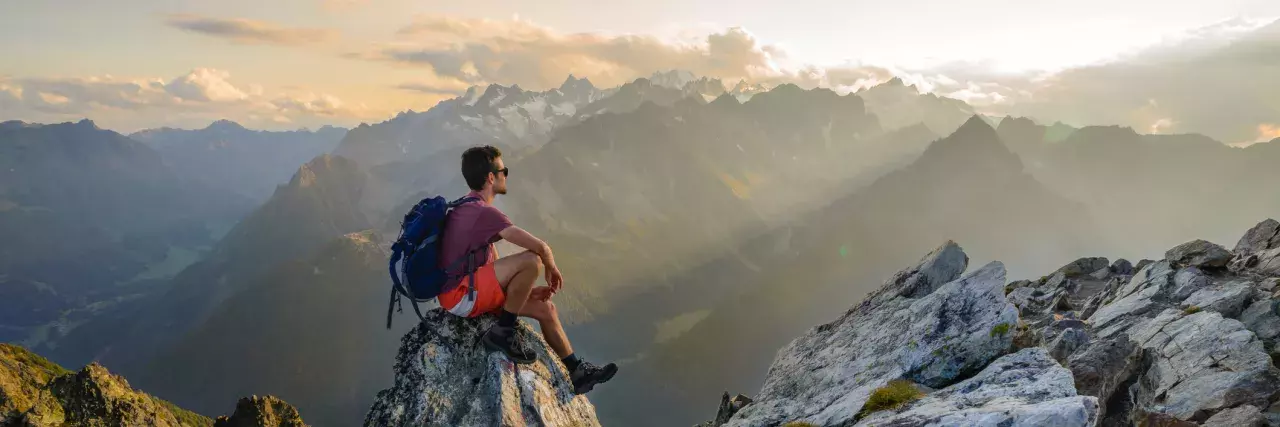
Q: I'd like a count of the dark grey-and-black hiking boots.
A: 2